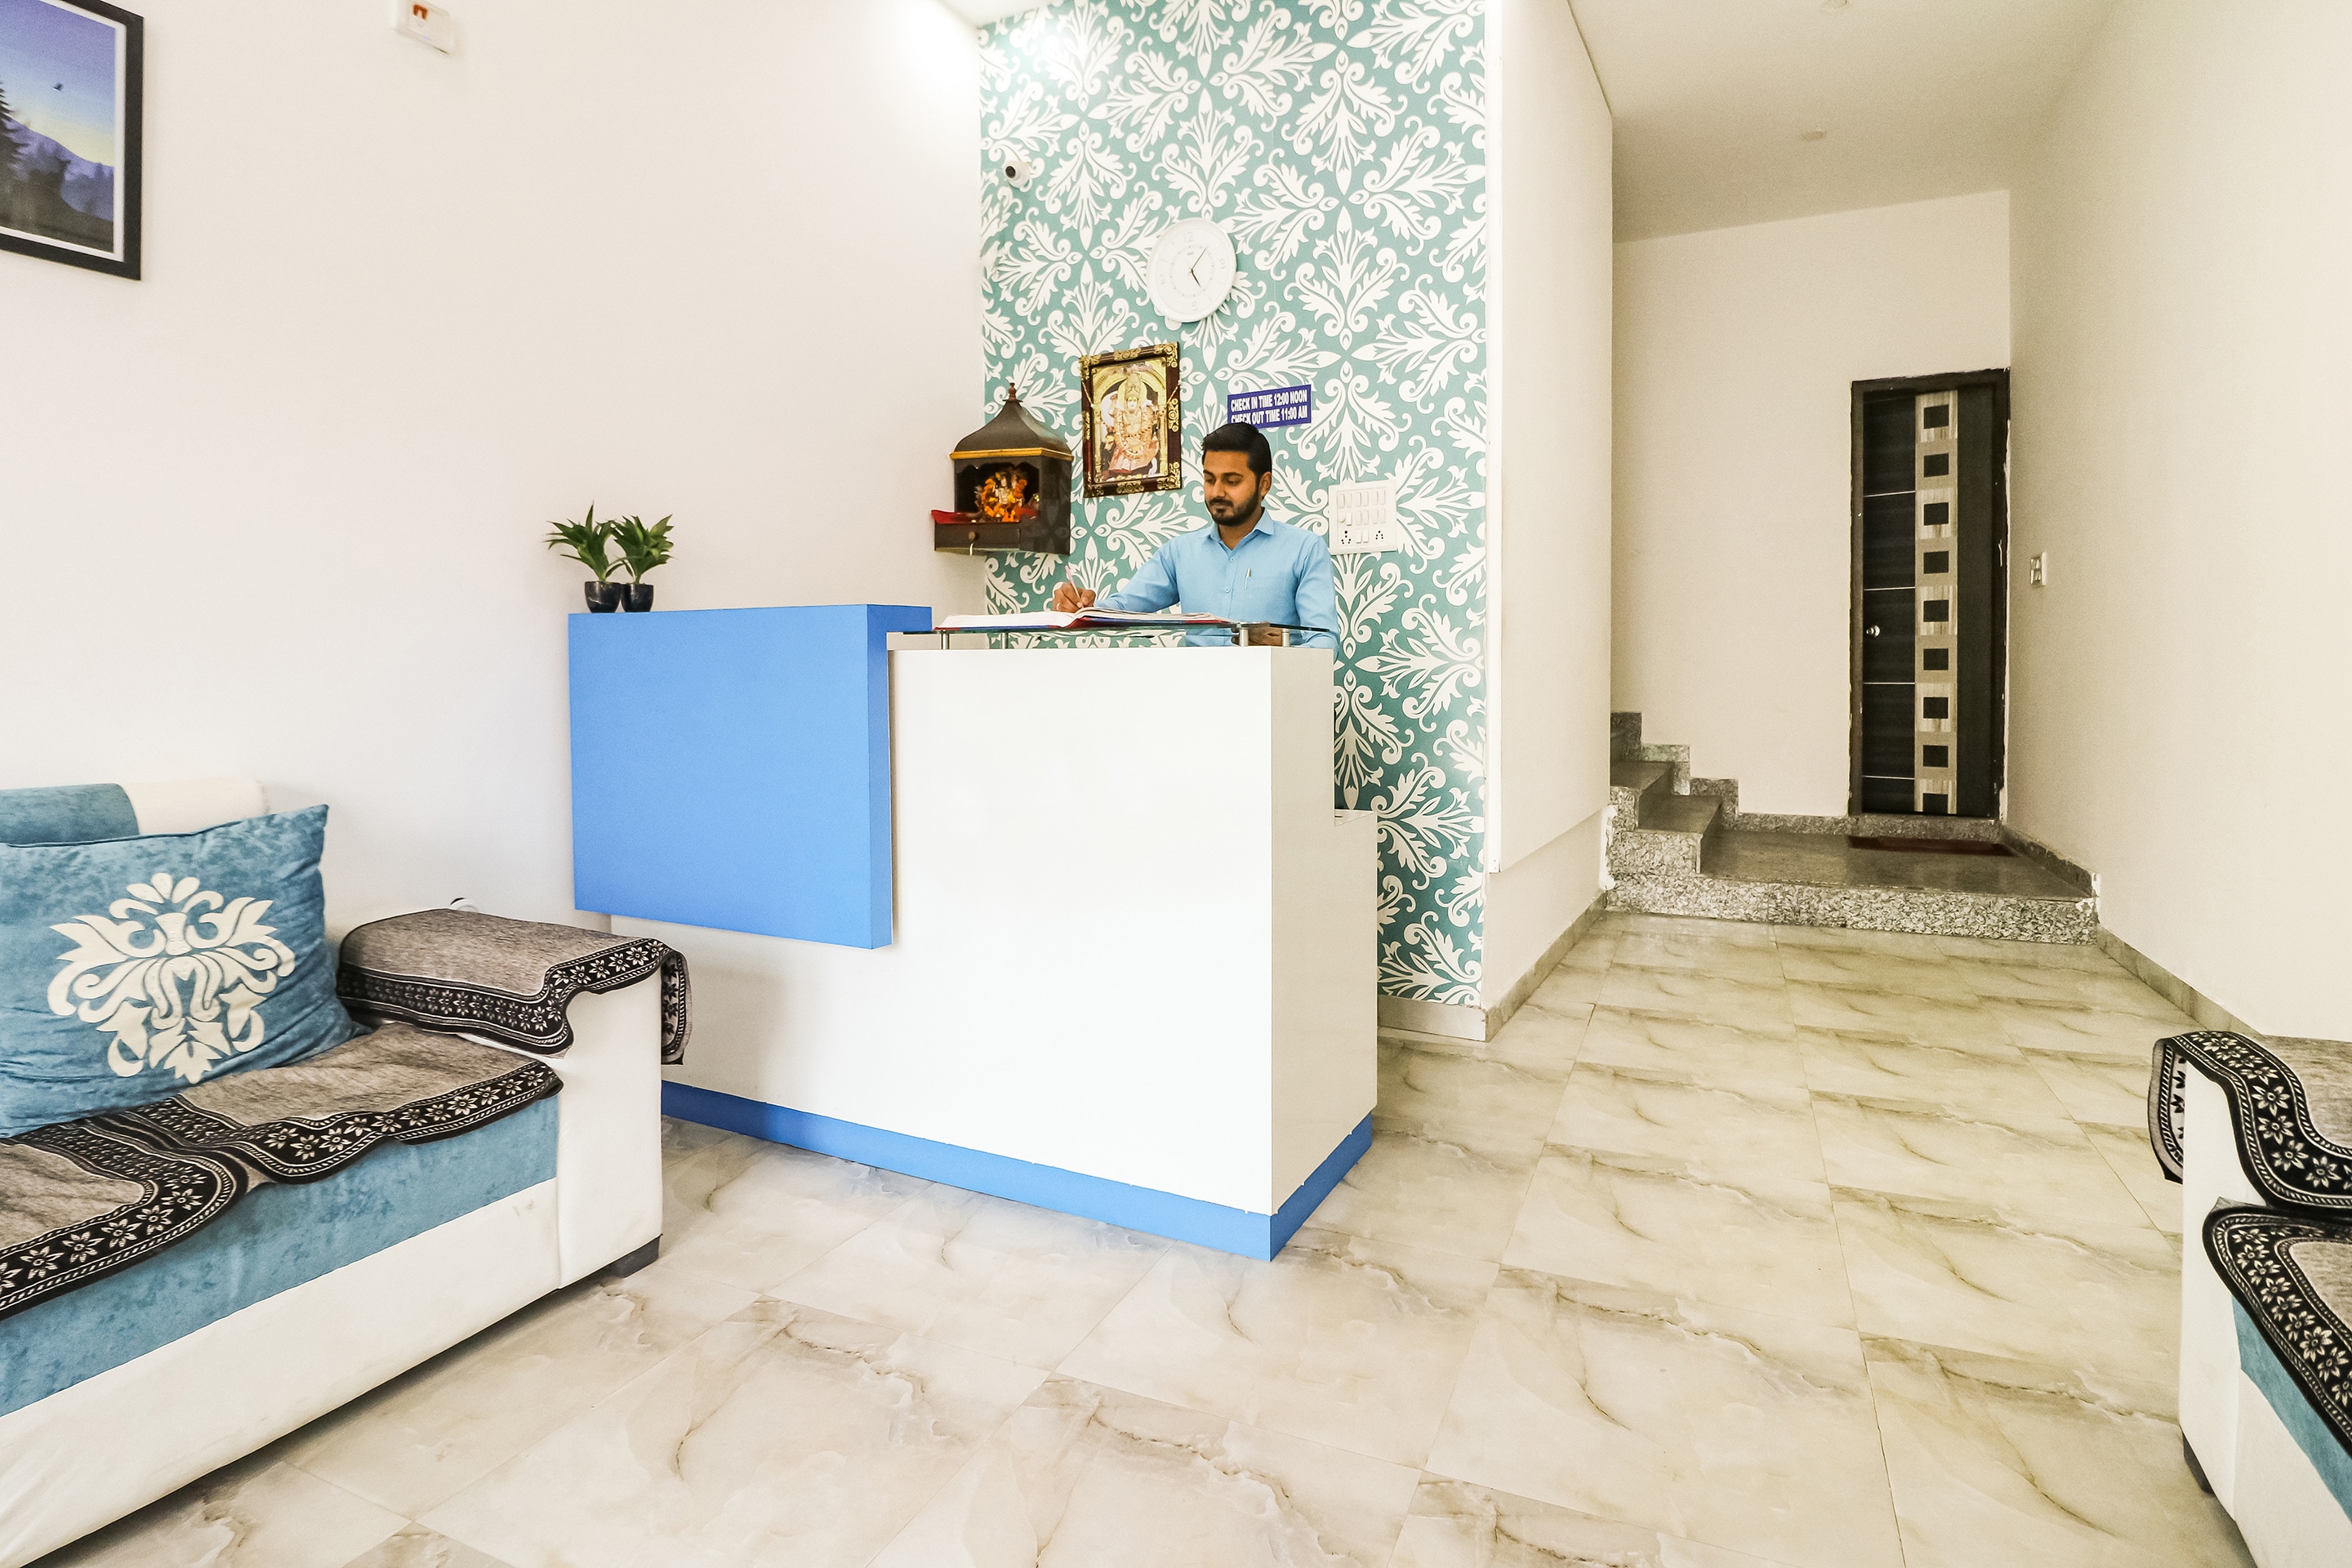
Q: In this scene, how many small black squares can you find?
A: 9